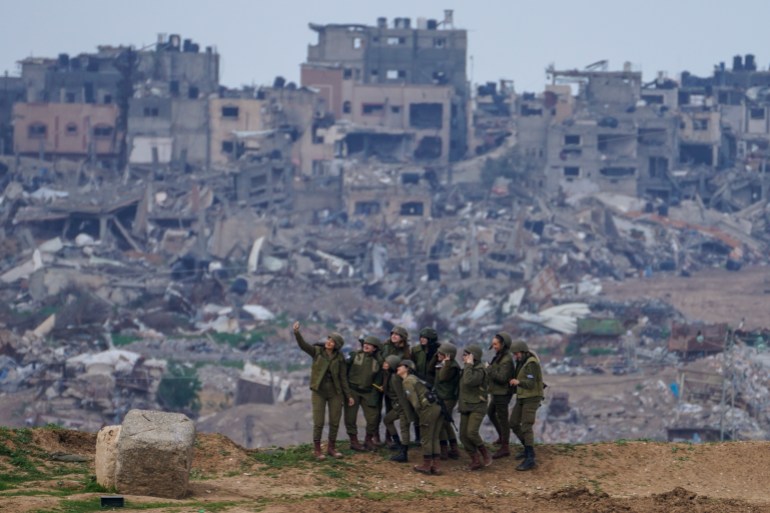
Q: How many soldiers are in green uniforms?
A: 10